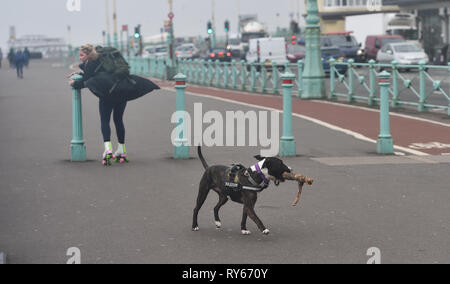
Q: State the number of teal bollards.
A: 4